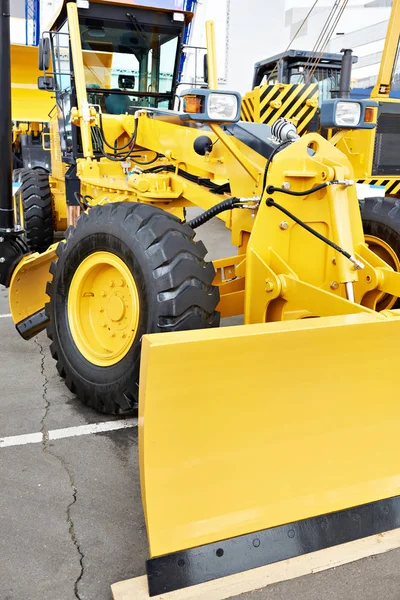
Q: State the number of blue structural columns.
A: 2